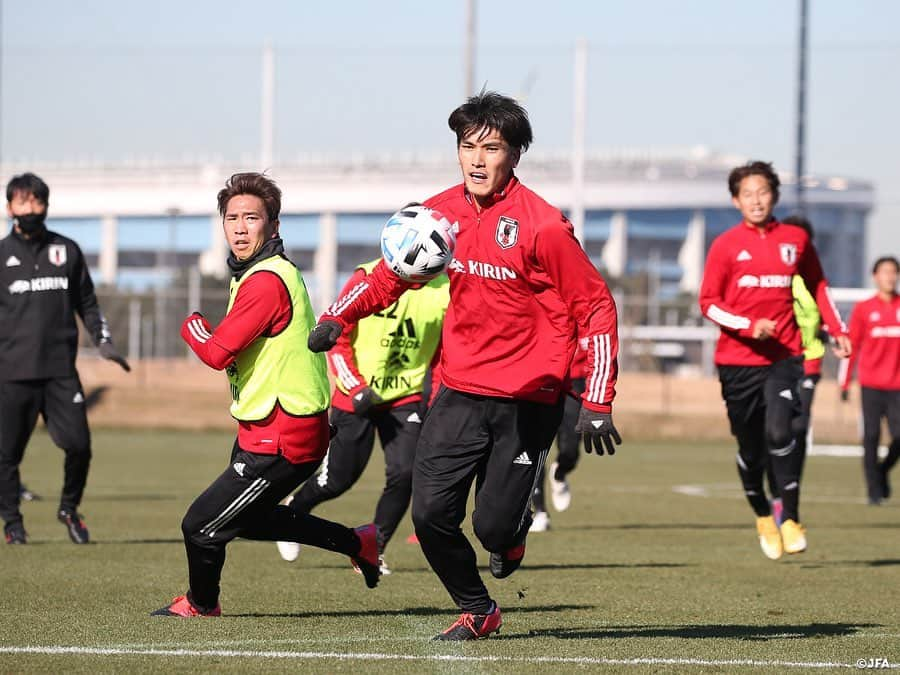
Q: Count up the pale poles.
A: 3